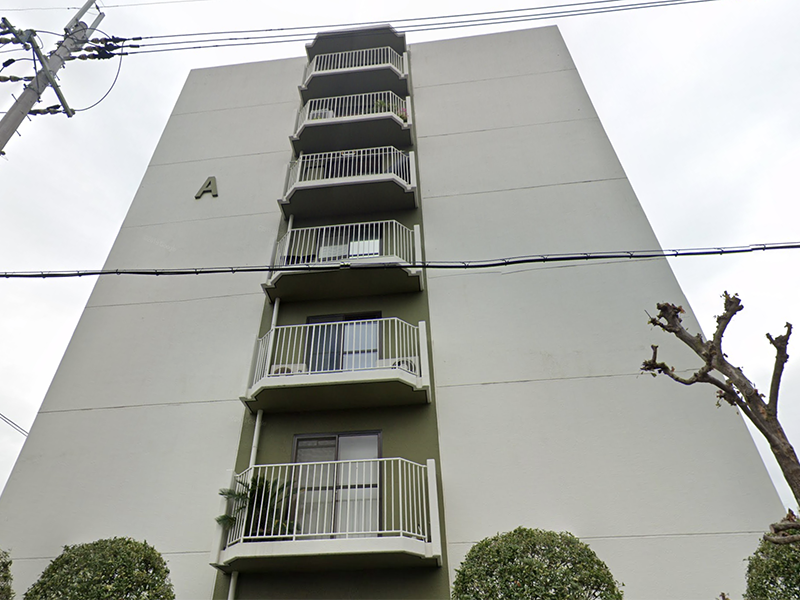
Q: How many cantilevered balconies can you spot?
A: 6